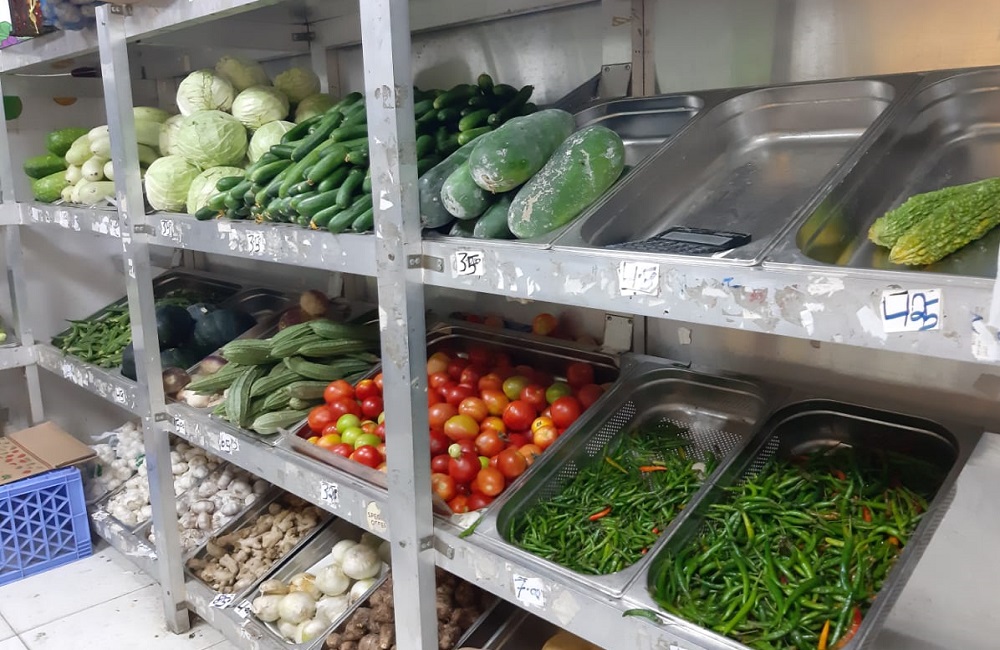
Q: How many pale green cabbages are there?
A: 10